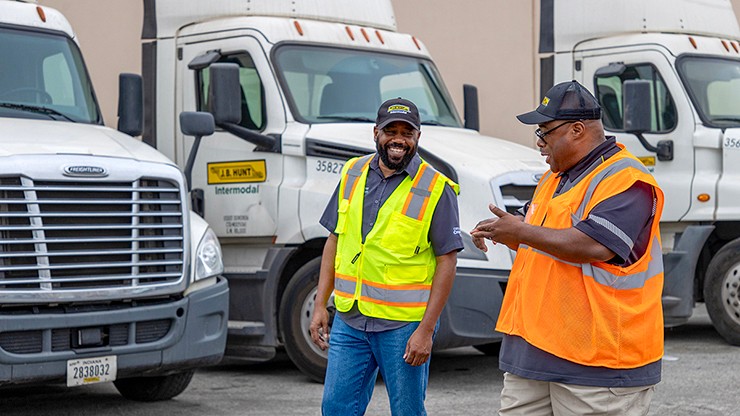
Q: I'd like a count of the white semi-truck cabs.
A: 3